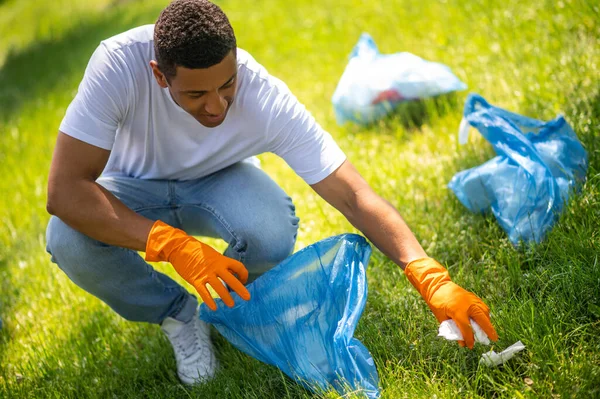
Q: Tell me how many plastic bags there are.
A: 3